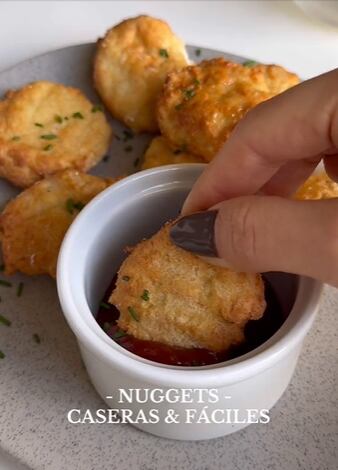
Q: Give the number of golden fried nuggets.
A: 7